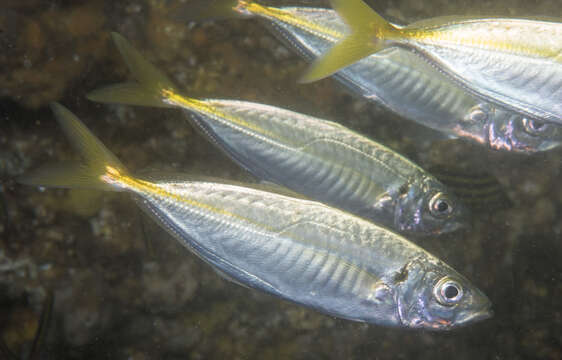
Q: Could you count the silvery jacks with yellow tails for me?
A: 4